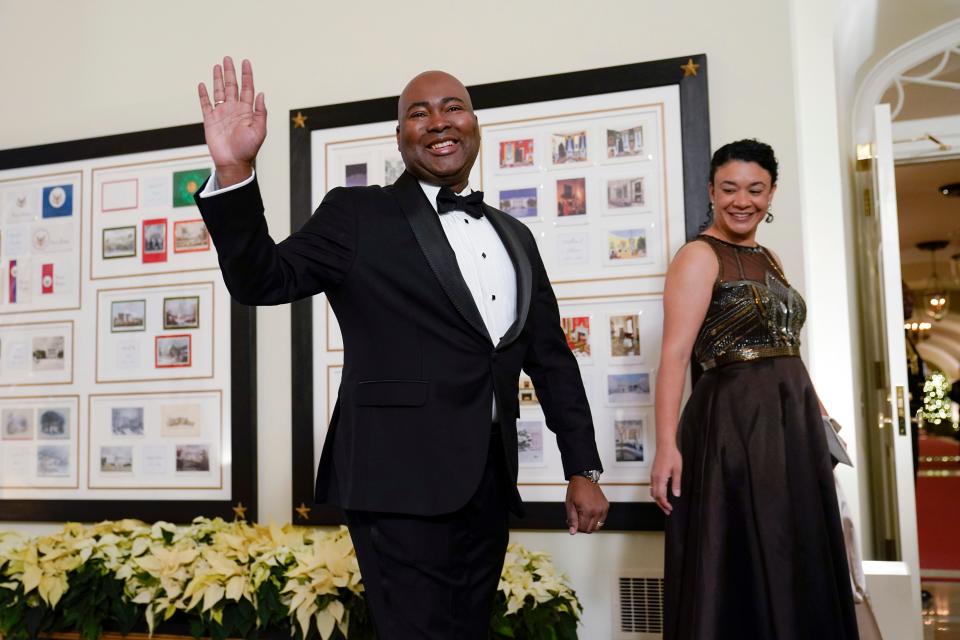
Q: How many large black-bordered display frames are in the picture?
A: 2